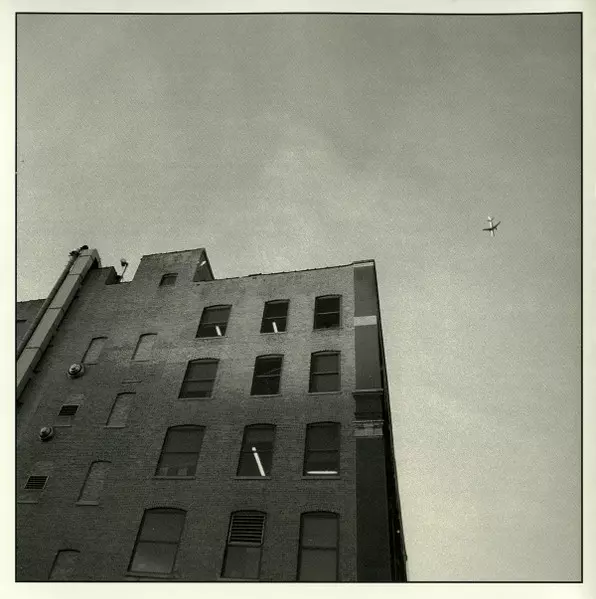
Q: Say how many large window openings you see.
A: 12